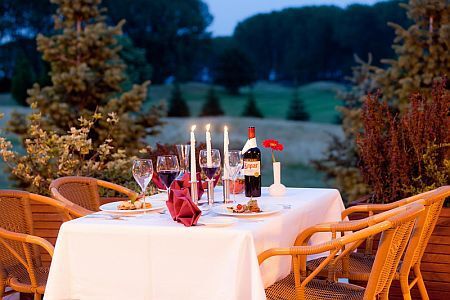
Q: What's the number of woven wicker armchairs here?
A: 4